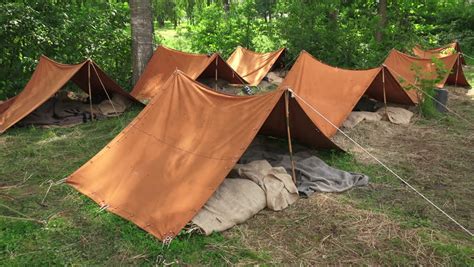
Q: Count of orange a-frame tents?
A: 7